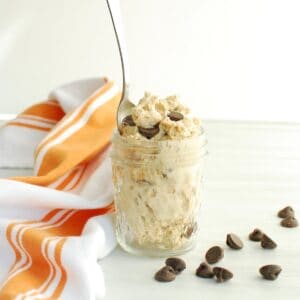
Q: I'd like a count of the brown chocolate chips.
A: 14